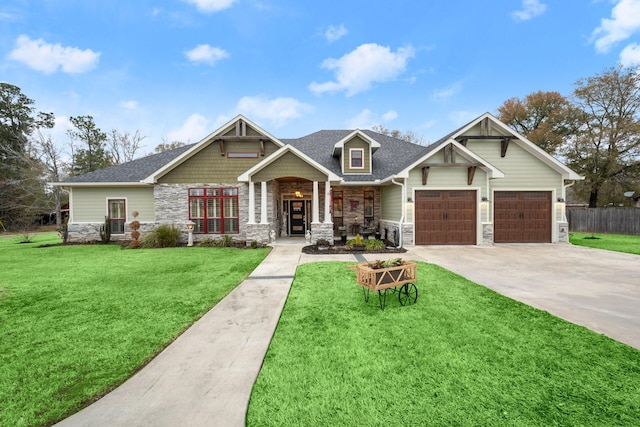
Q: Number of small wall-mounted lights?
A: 3